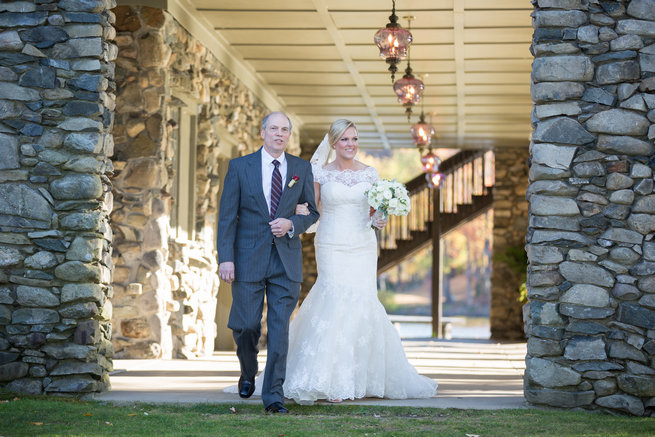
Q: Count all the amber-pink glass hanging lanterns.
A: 5